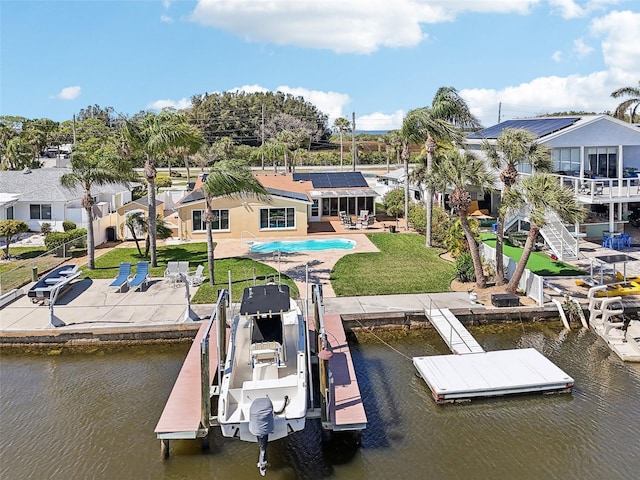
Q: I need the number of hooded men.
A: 0